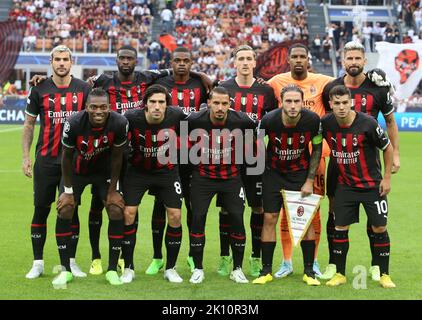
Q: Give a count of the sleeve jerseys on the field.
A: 11